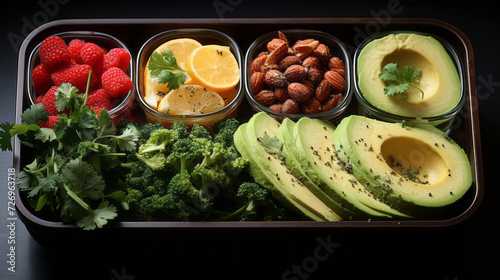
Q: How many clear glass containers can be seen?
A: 4